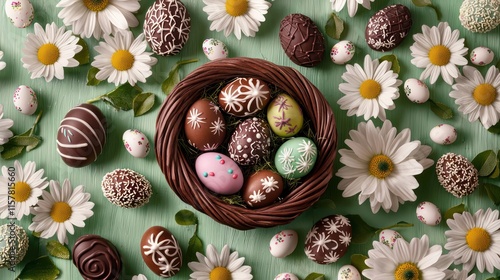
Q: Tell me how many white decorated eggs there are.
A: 13